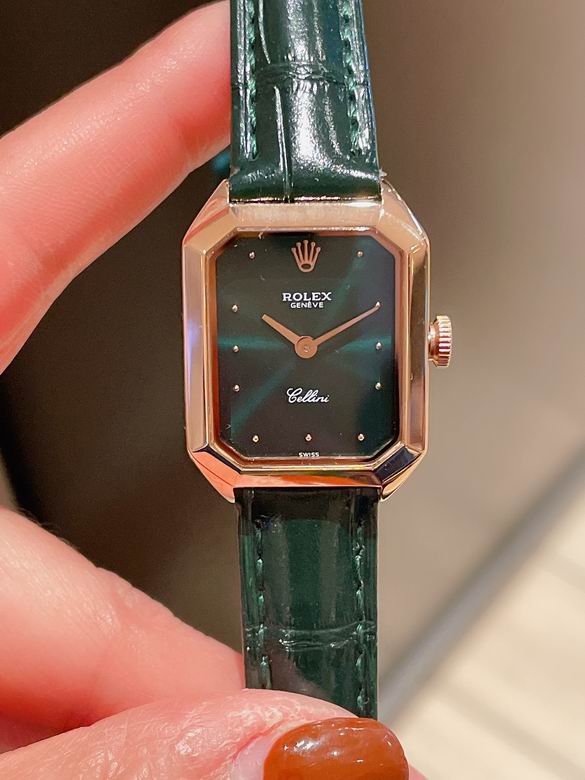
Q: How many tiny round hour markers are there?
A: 11